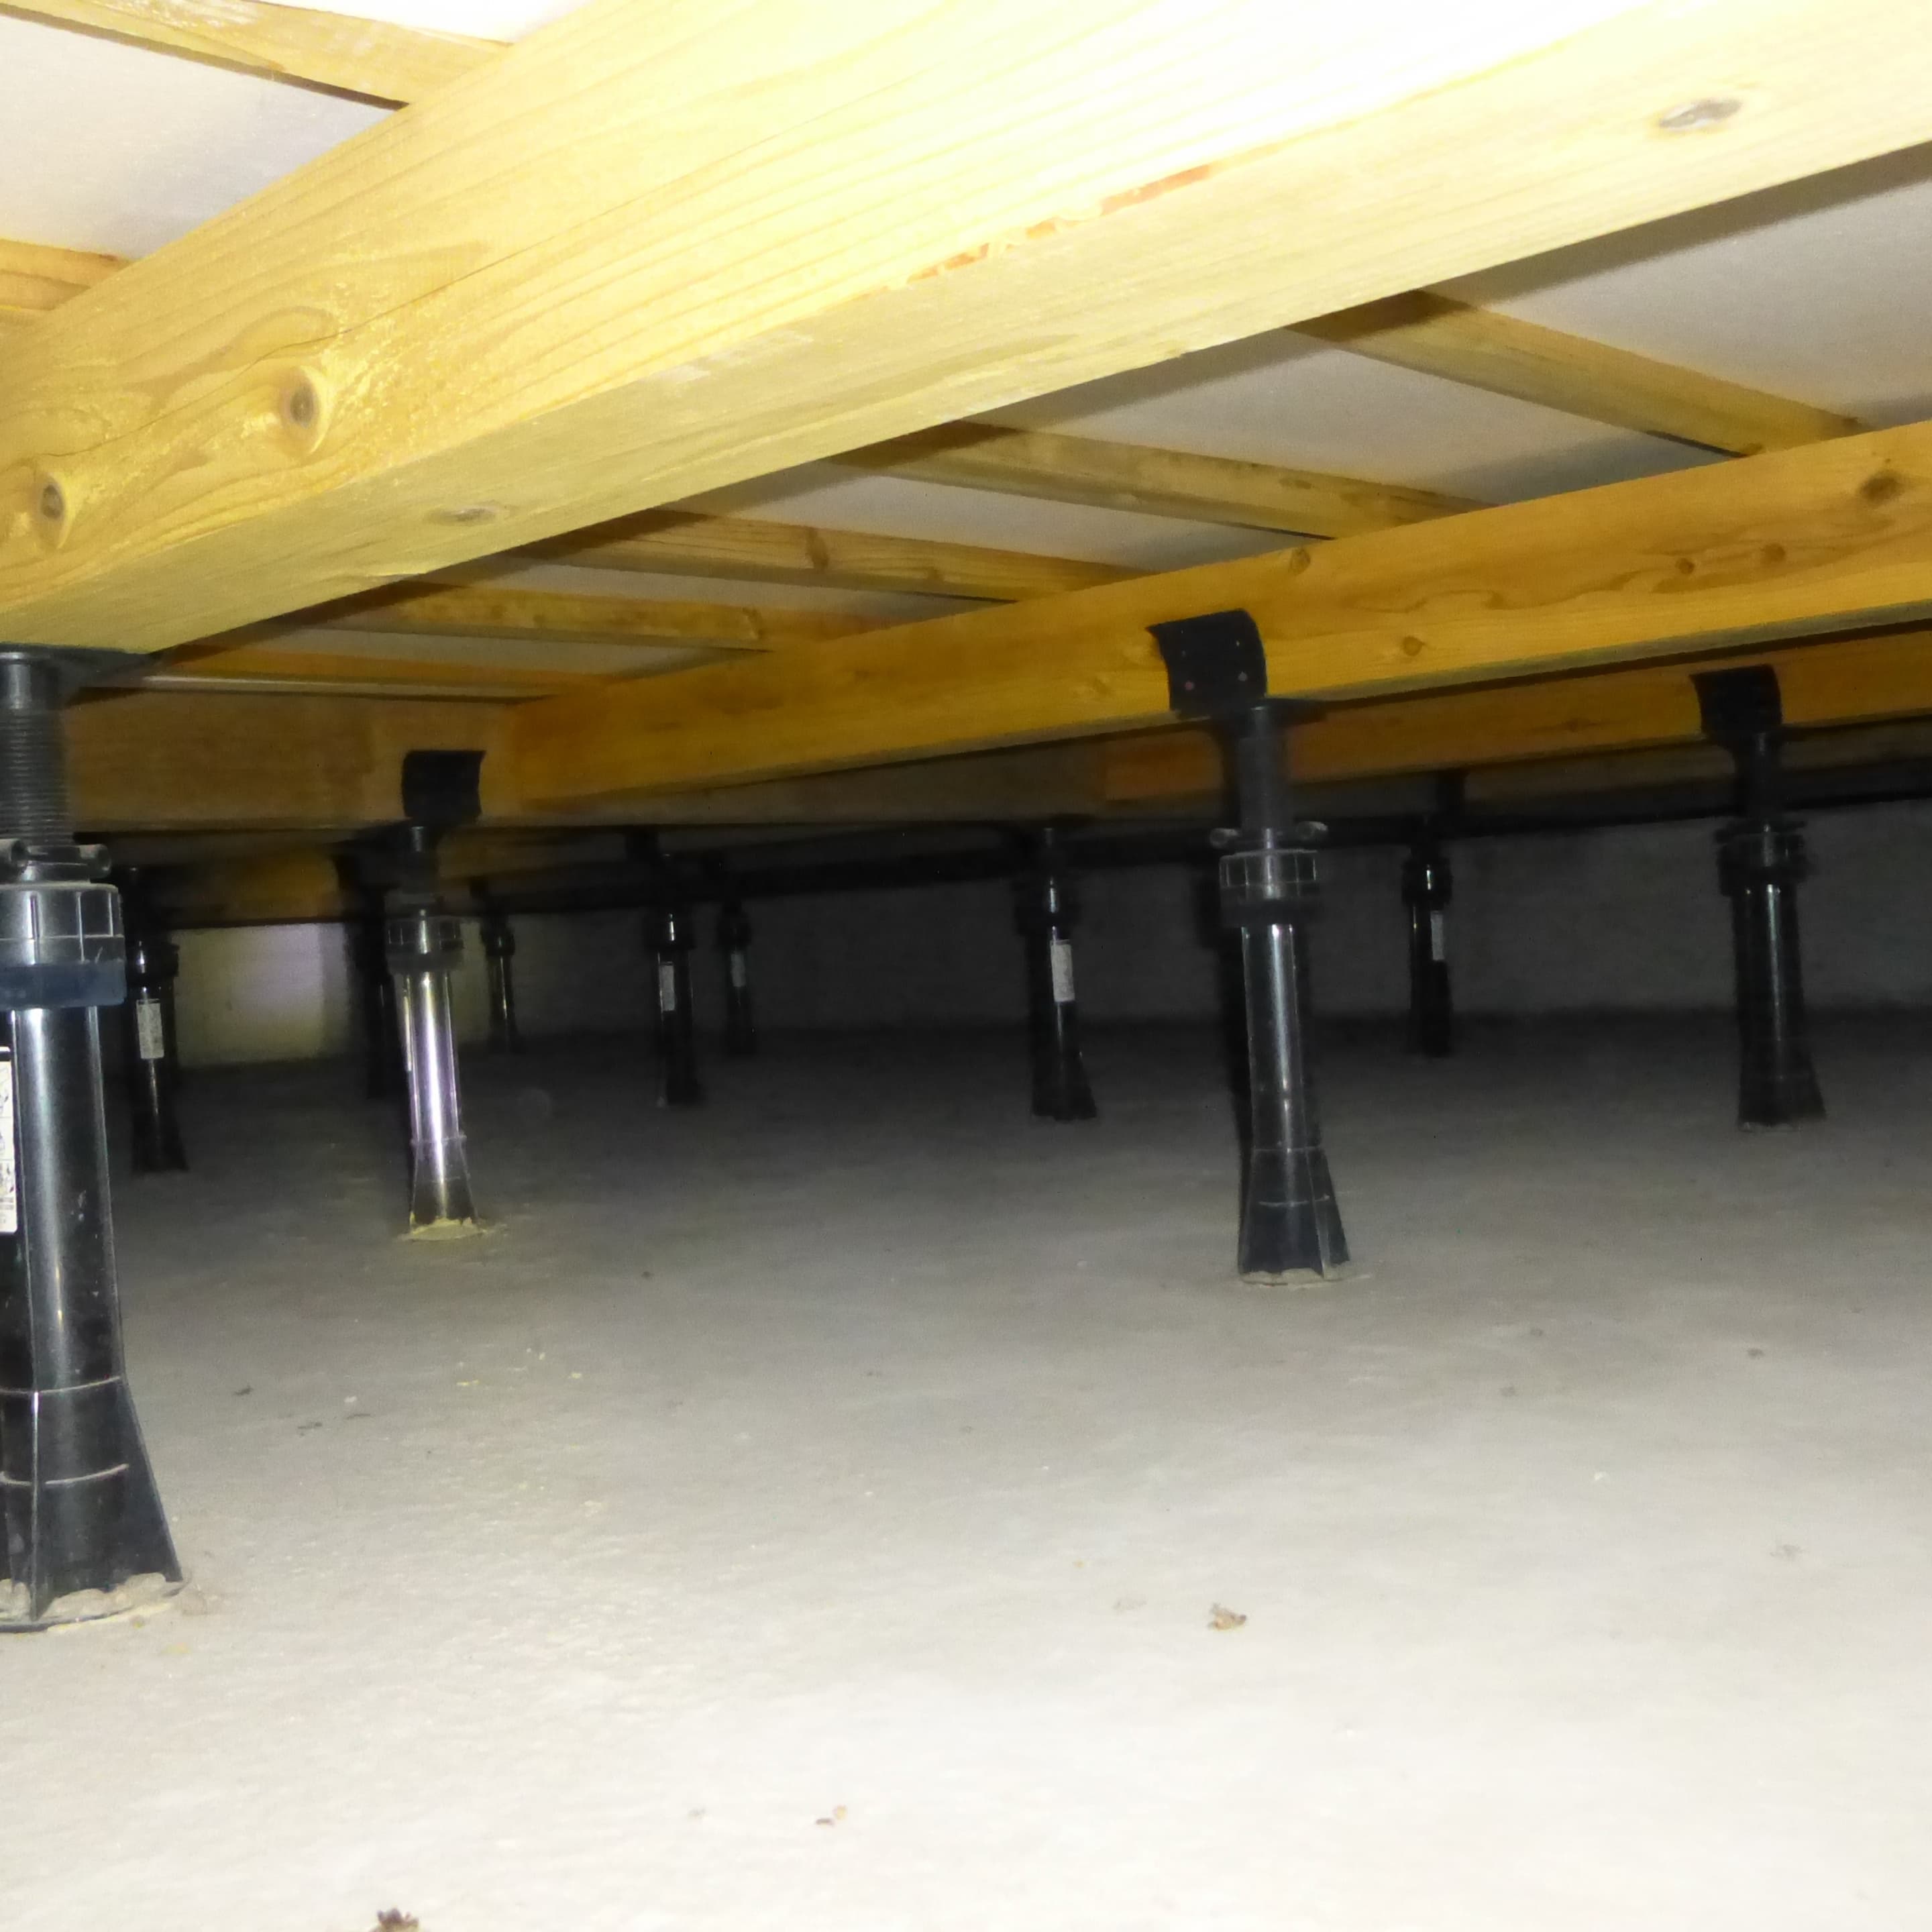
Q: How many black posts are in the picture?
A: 11